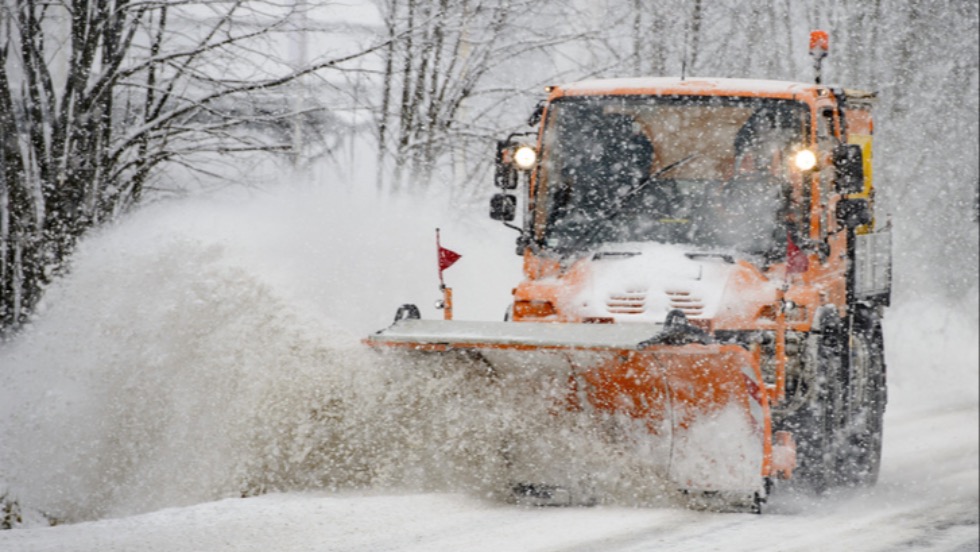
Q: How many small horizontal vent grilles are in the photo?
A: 2